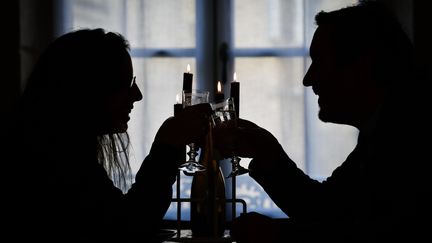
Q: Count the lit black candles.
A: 4